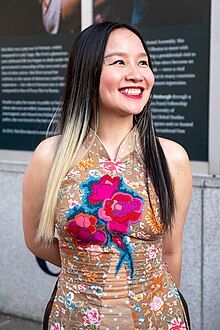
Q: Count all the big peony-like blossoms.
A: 3